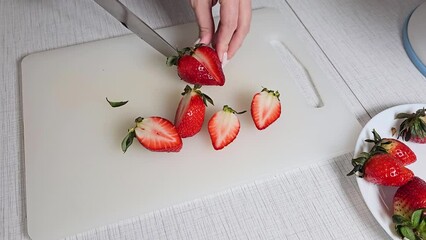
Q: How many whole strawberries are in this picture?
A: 4